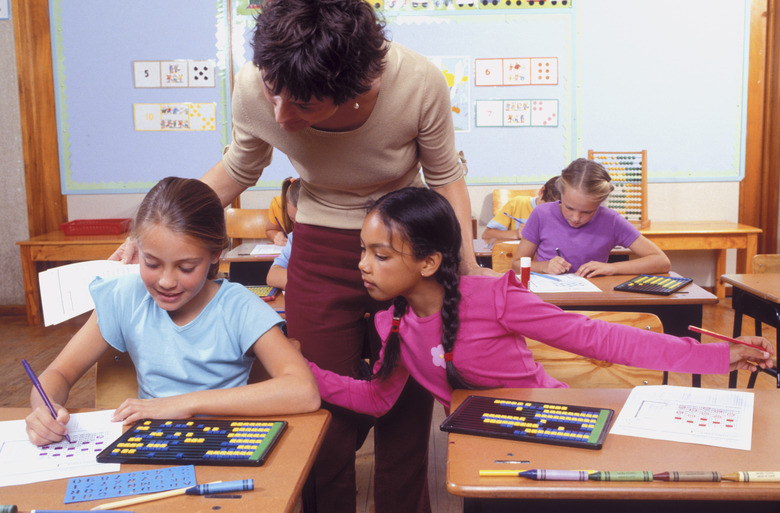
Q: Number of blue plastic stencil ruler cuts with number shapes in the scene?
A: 1